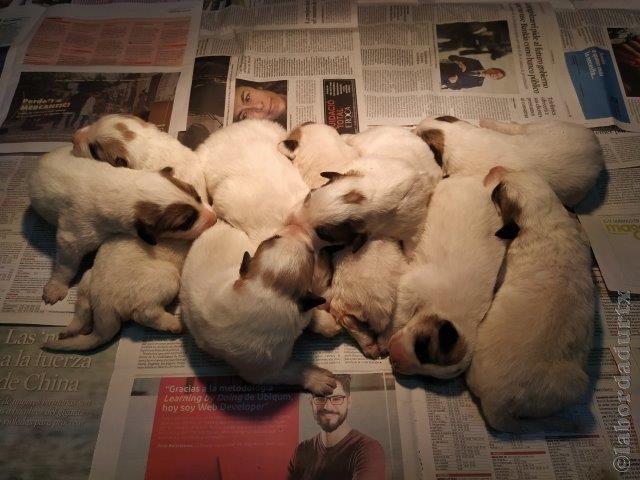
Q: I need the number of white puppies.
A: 11